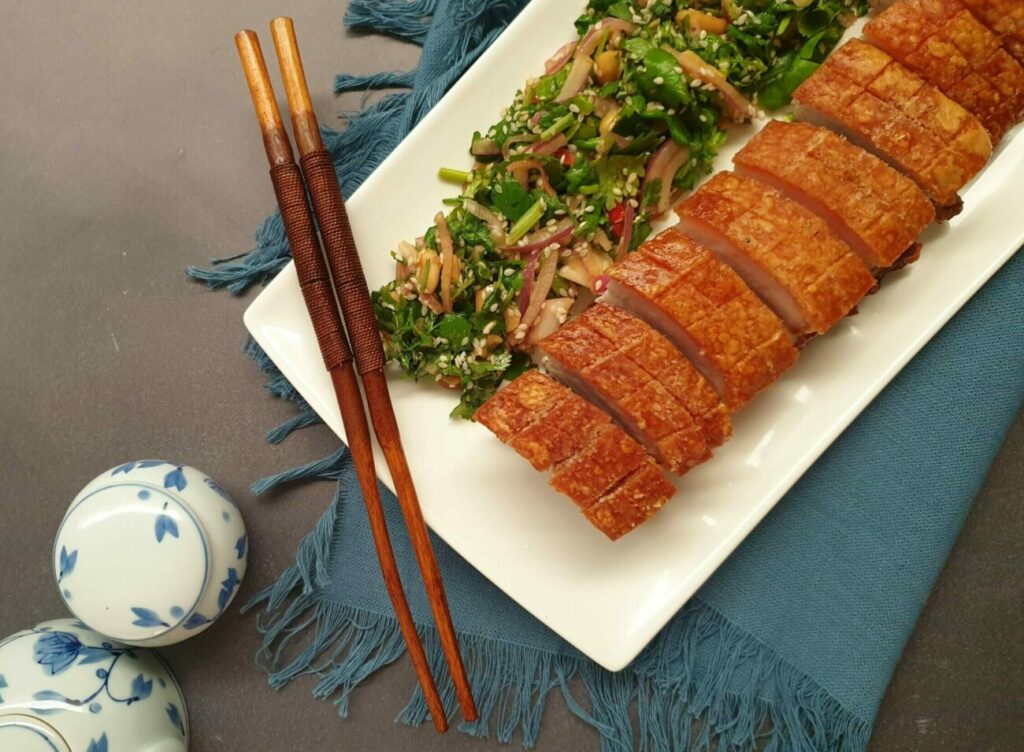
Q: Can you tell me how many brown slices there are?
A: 8